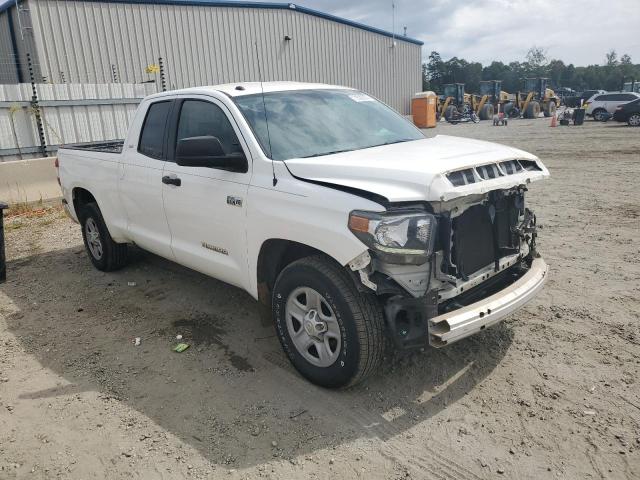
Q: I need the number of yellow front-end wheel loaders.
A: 3